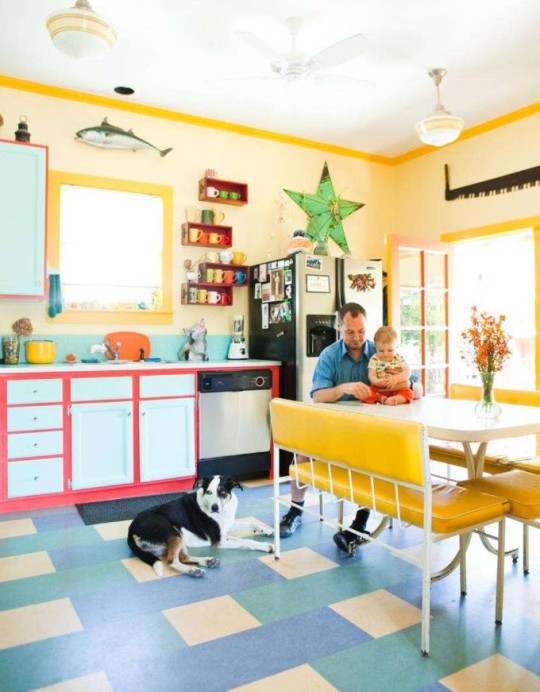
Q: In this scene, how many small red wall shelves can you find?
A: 4